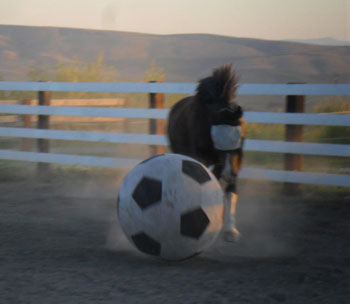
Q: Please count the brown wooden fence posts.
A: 3